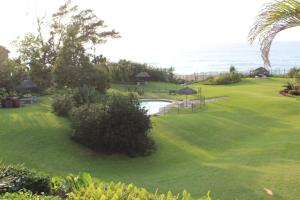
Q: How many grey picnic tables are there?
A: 1